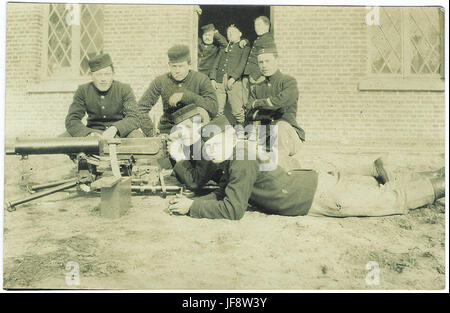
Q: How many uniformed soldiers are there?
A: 8